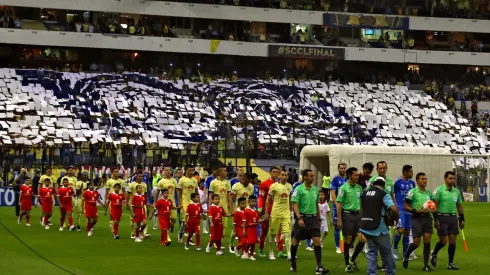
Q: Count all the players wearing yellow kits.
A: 10